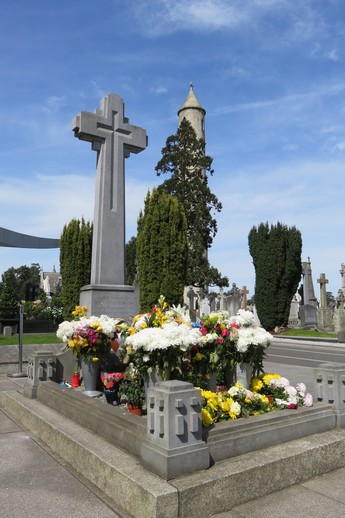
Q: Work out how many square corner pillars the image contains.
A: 3